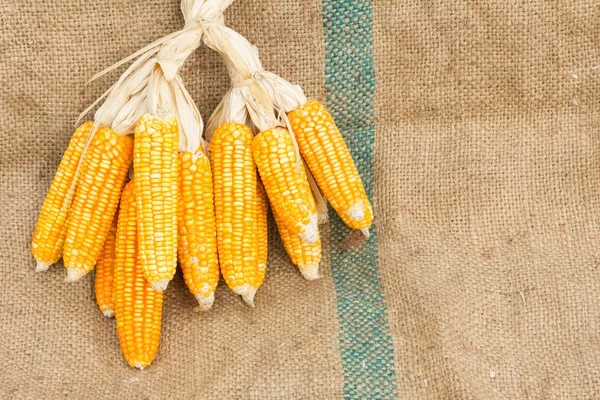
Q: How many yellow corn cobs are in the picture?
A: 11